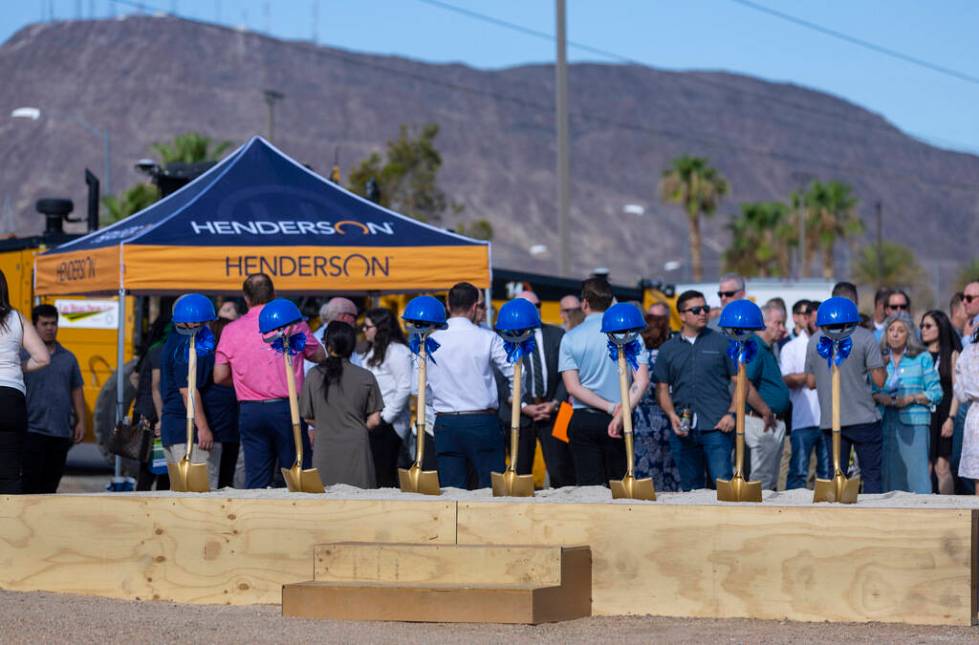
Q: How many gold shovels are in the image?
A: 7